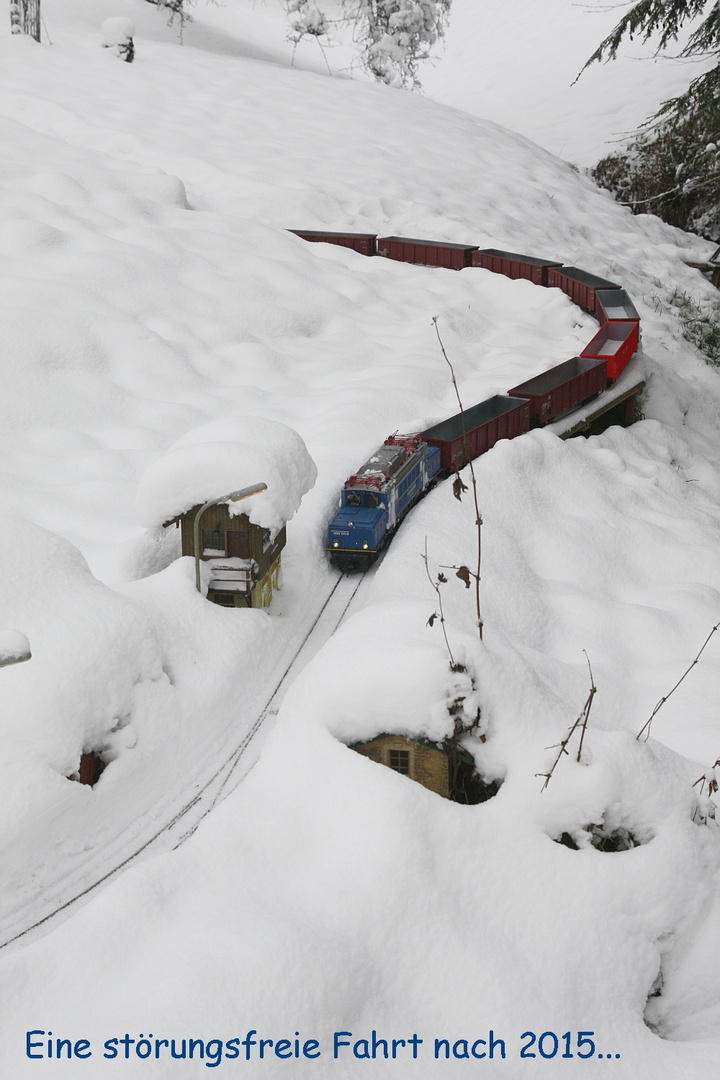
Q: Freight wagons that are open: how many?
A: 8